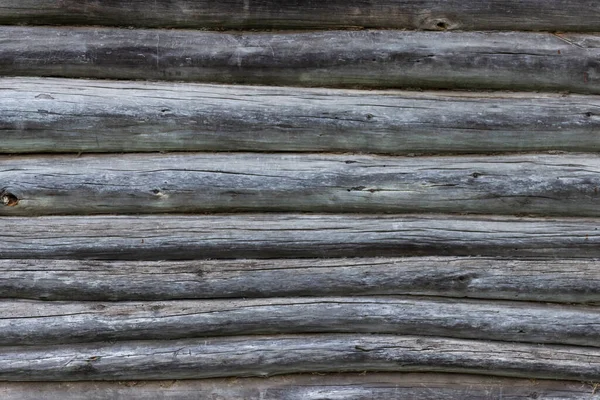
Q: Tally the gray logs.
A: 9